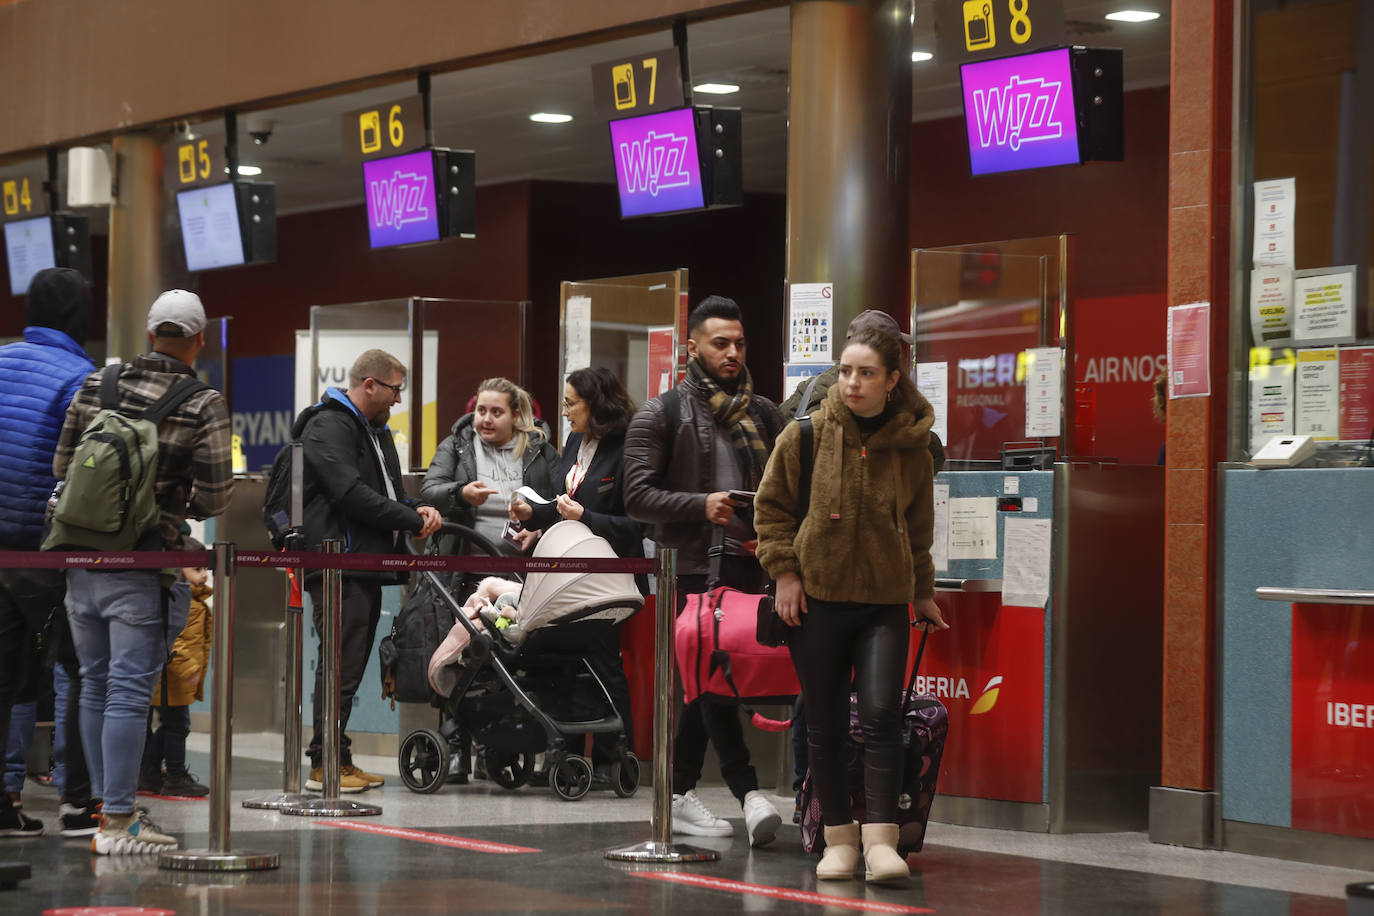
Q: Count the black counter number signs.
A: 5